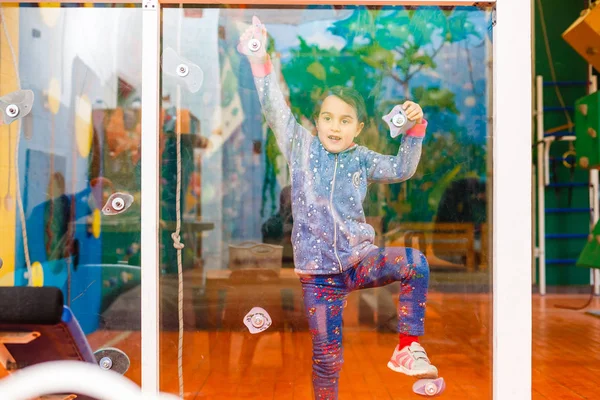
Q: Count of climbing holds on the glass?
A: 8